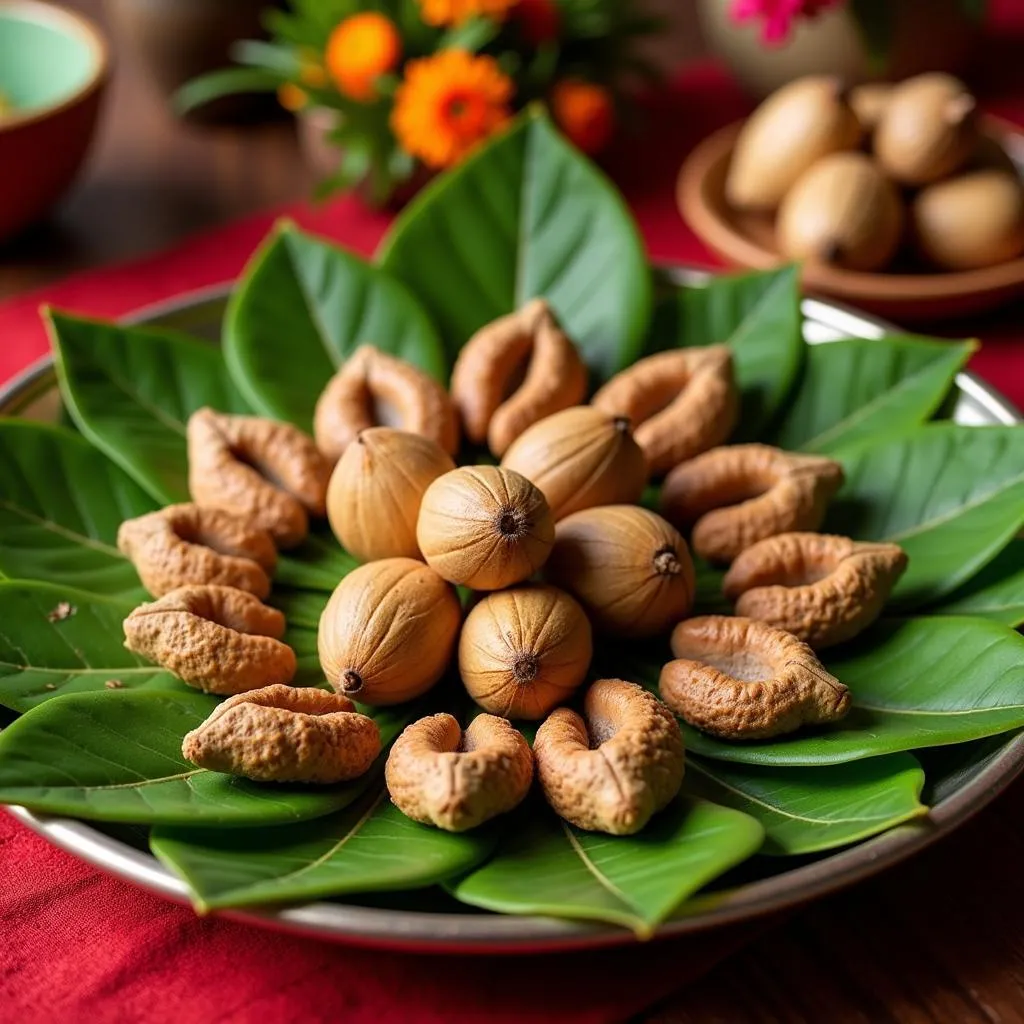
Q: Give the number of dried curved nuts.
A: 12